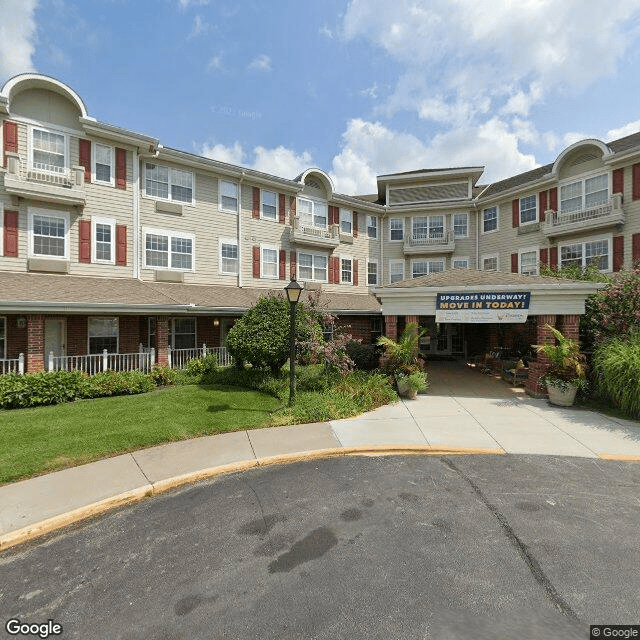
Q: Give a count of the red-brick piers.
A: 6